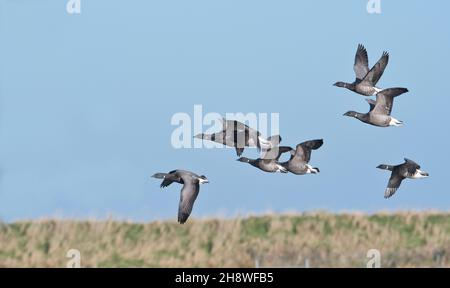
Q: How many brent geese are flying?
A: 7